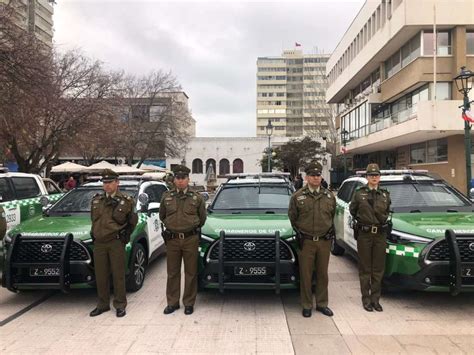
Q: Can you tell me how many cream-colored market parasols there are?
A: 4